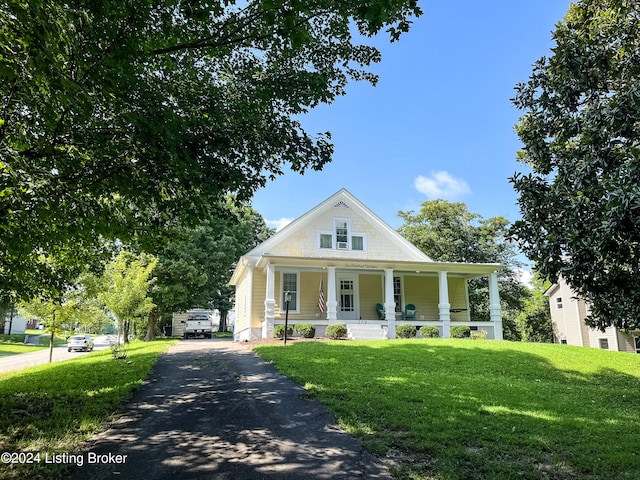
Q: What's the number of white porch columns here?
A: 5